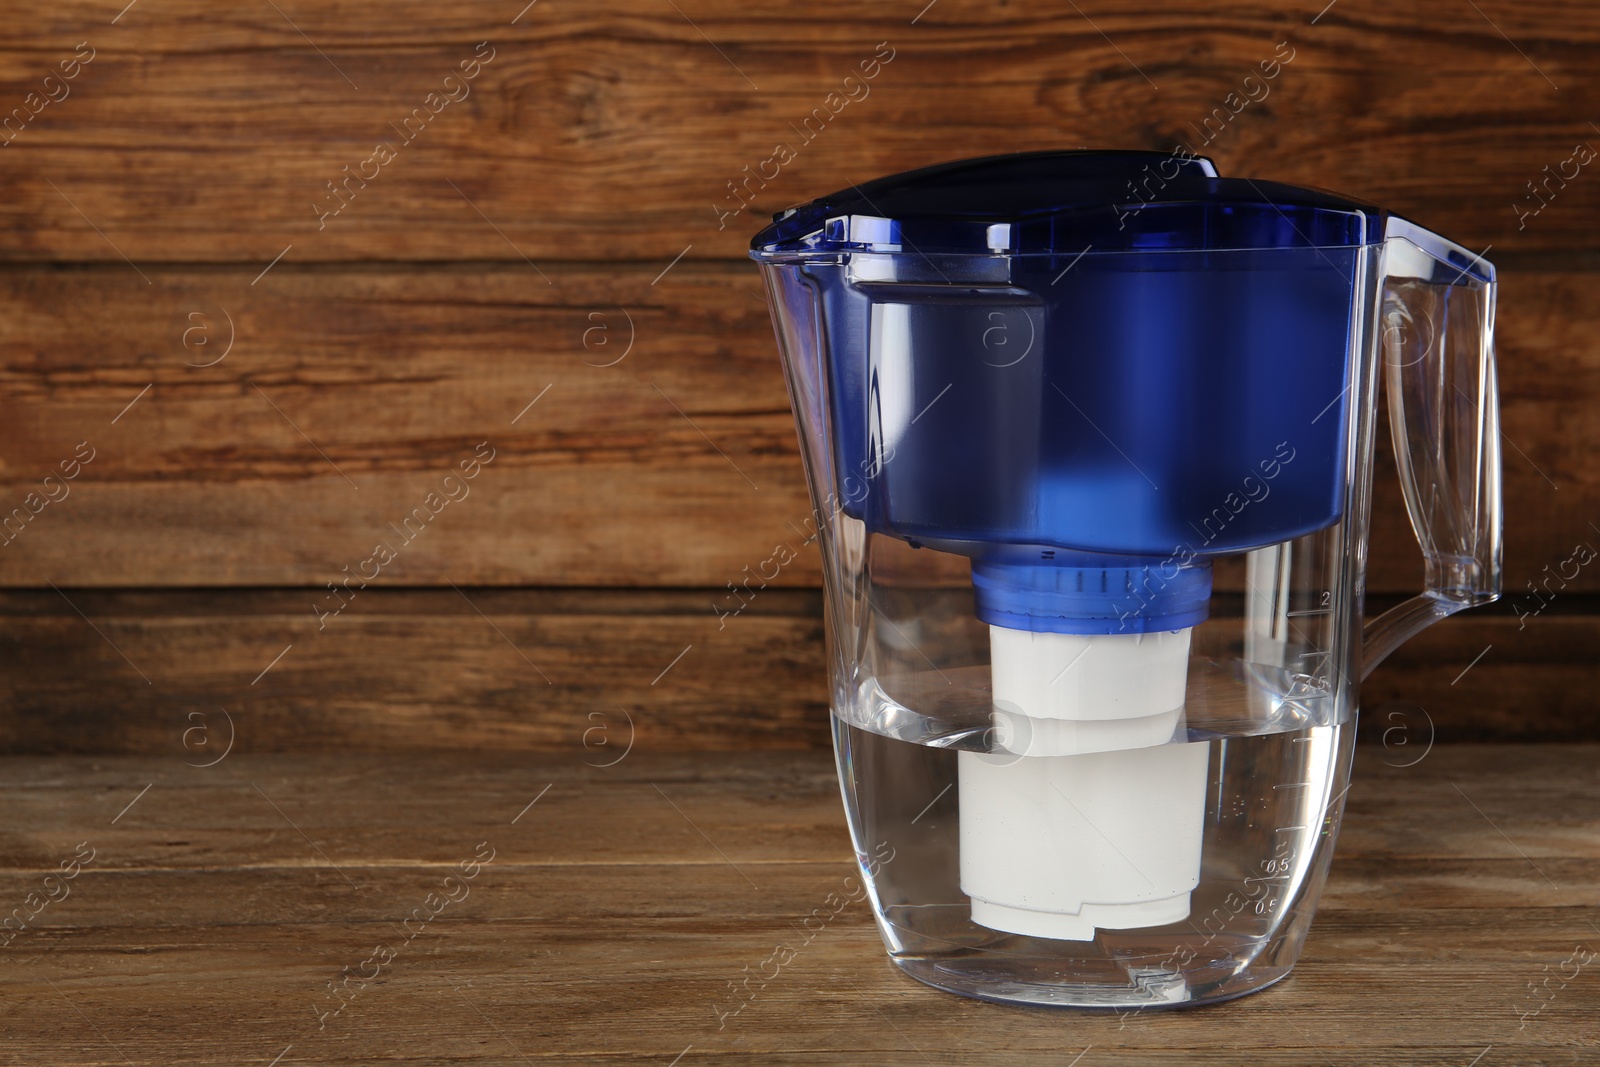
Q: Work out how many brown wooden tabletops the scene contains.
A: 1